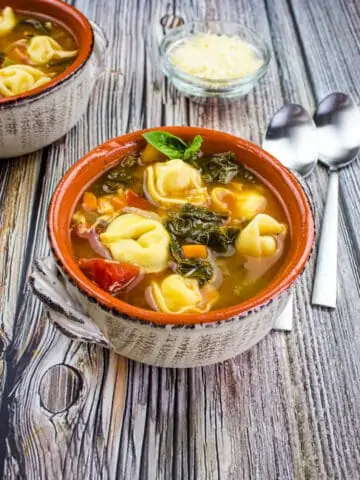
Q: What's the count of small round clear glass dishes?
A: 1